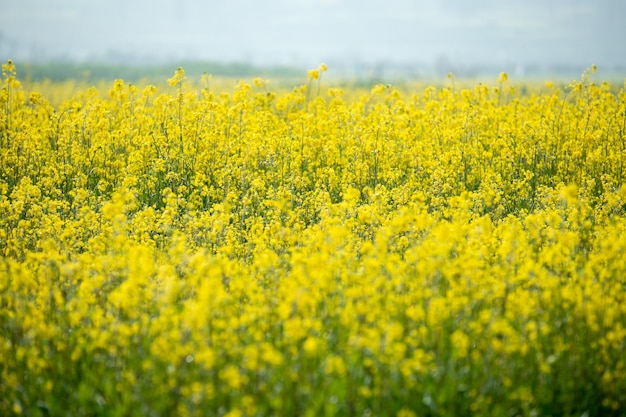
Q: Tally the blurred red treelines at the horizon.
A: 0